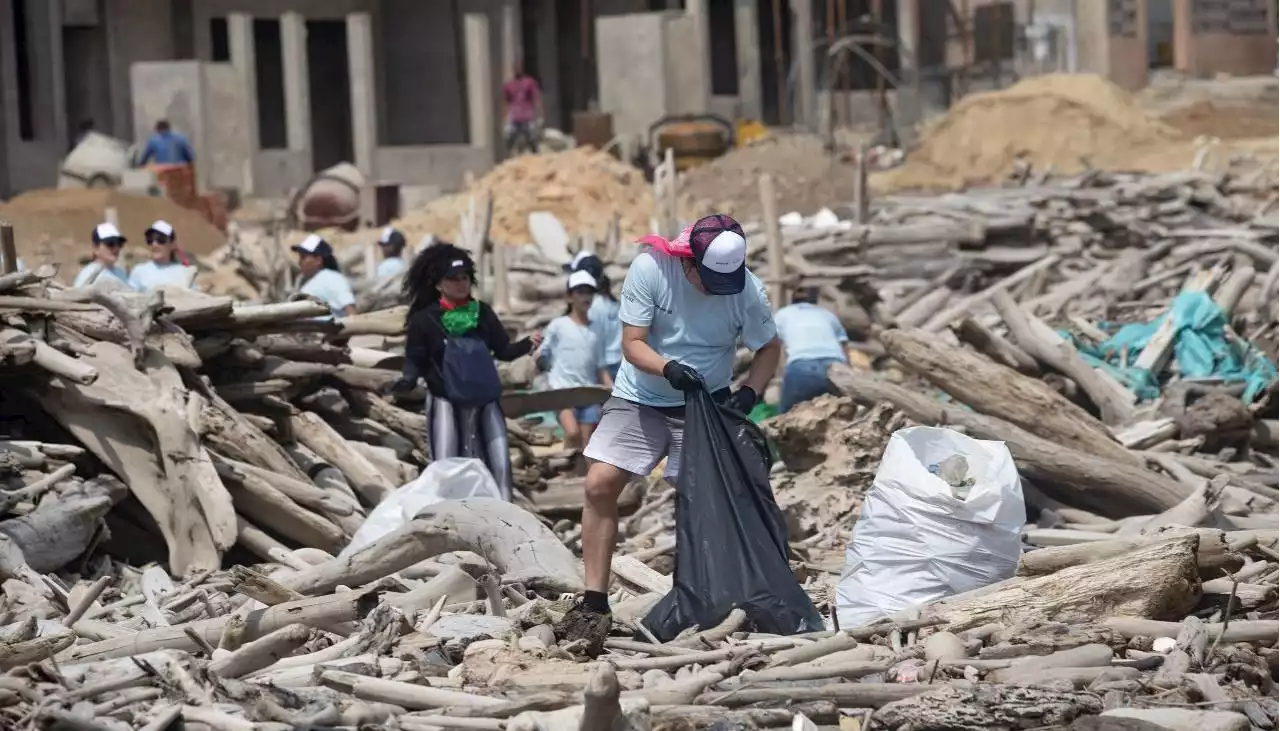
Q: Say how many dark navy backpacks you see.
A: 1